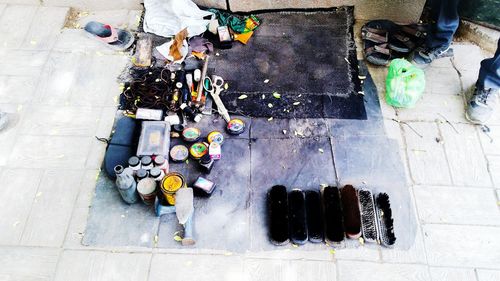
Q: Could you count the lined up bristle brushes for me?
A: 7